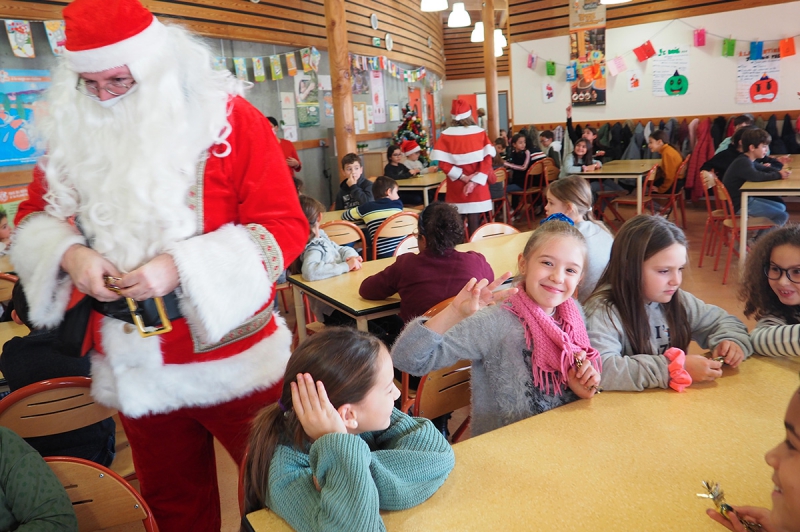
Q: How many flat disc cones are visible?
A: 0